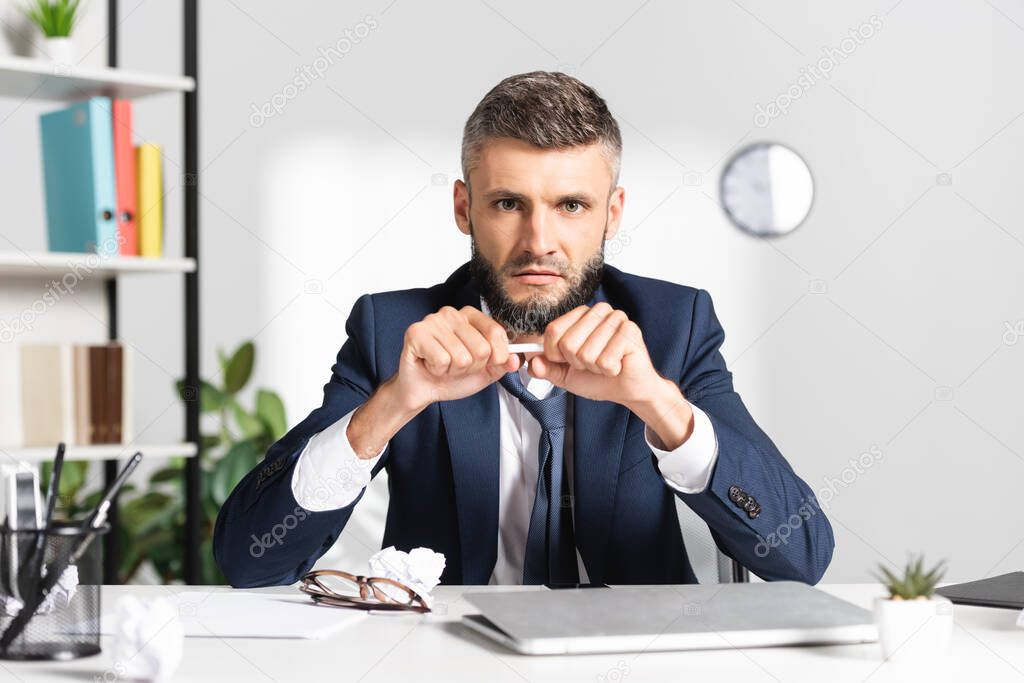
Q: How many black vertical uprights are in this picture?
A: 2